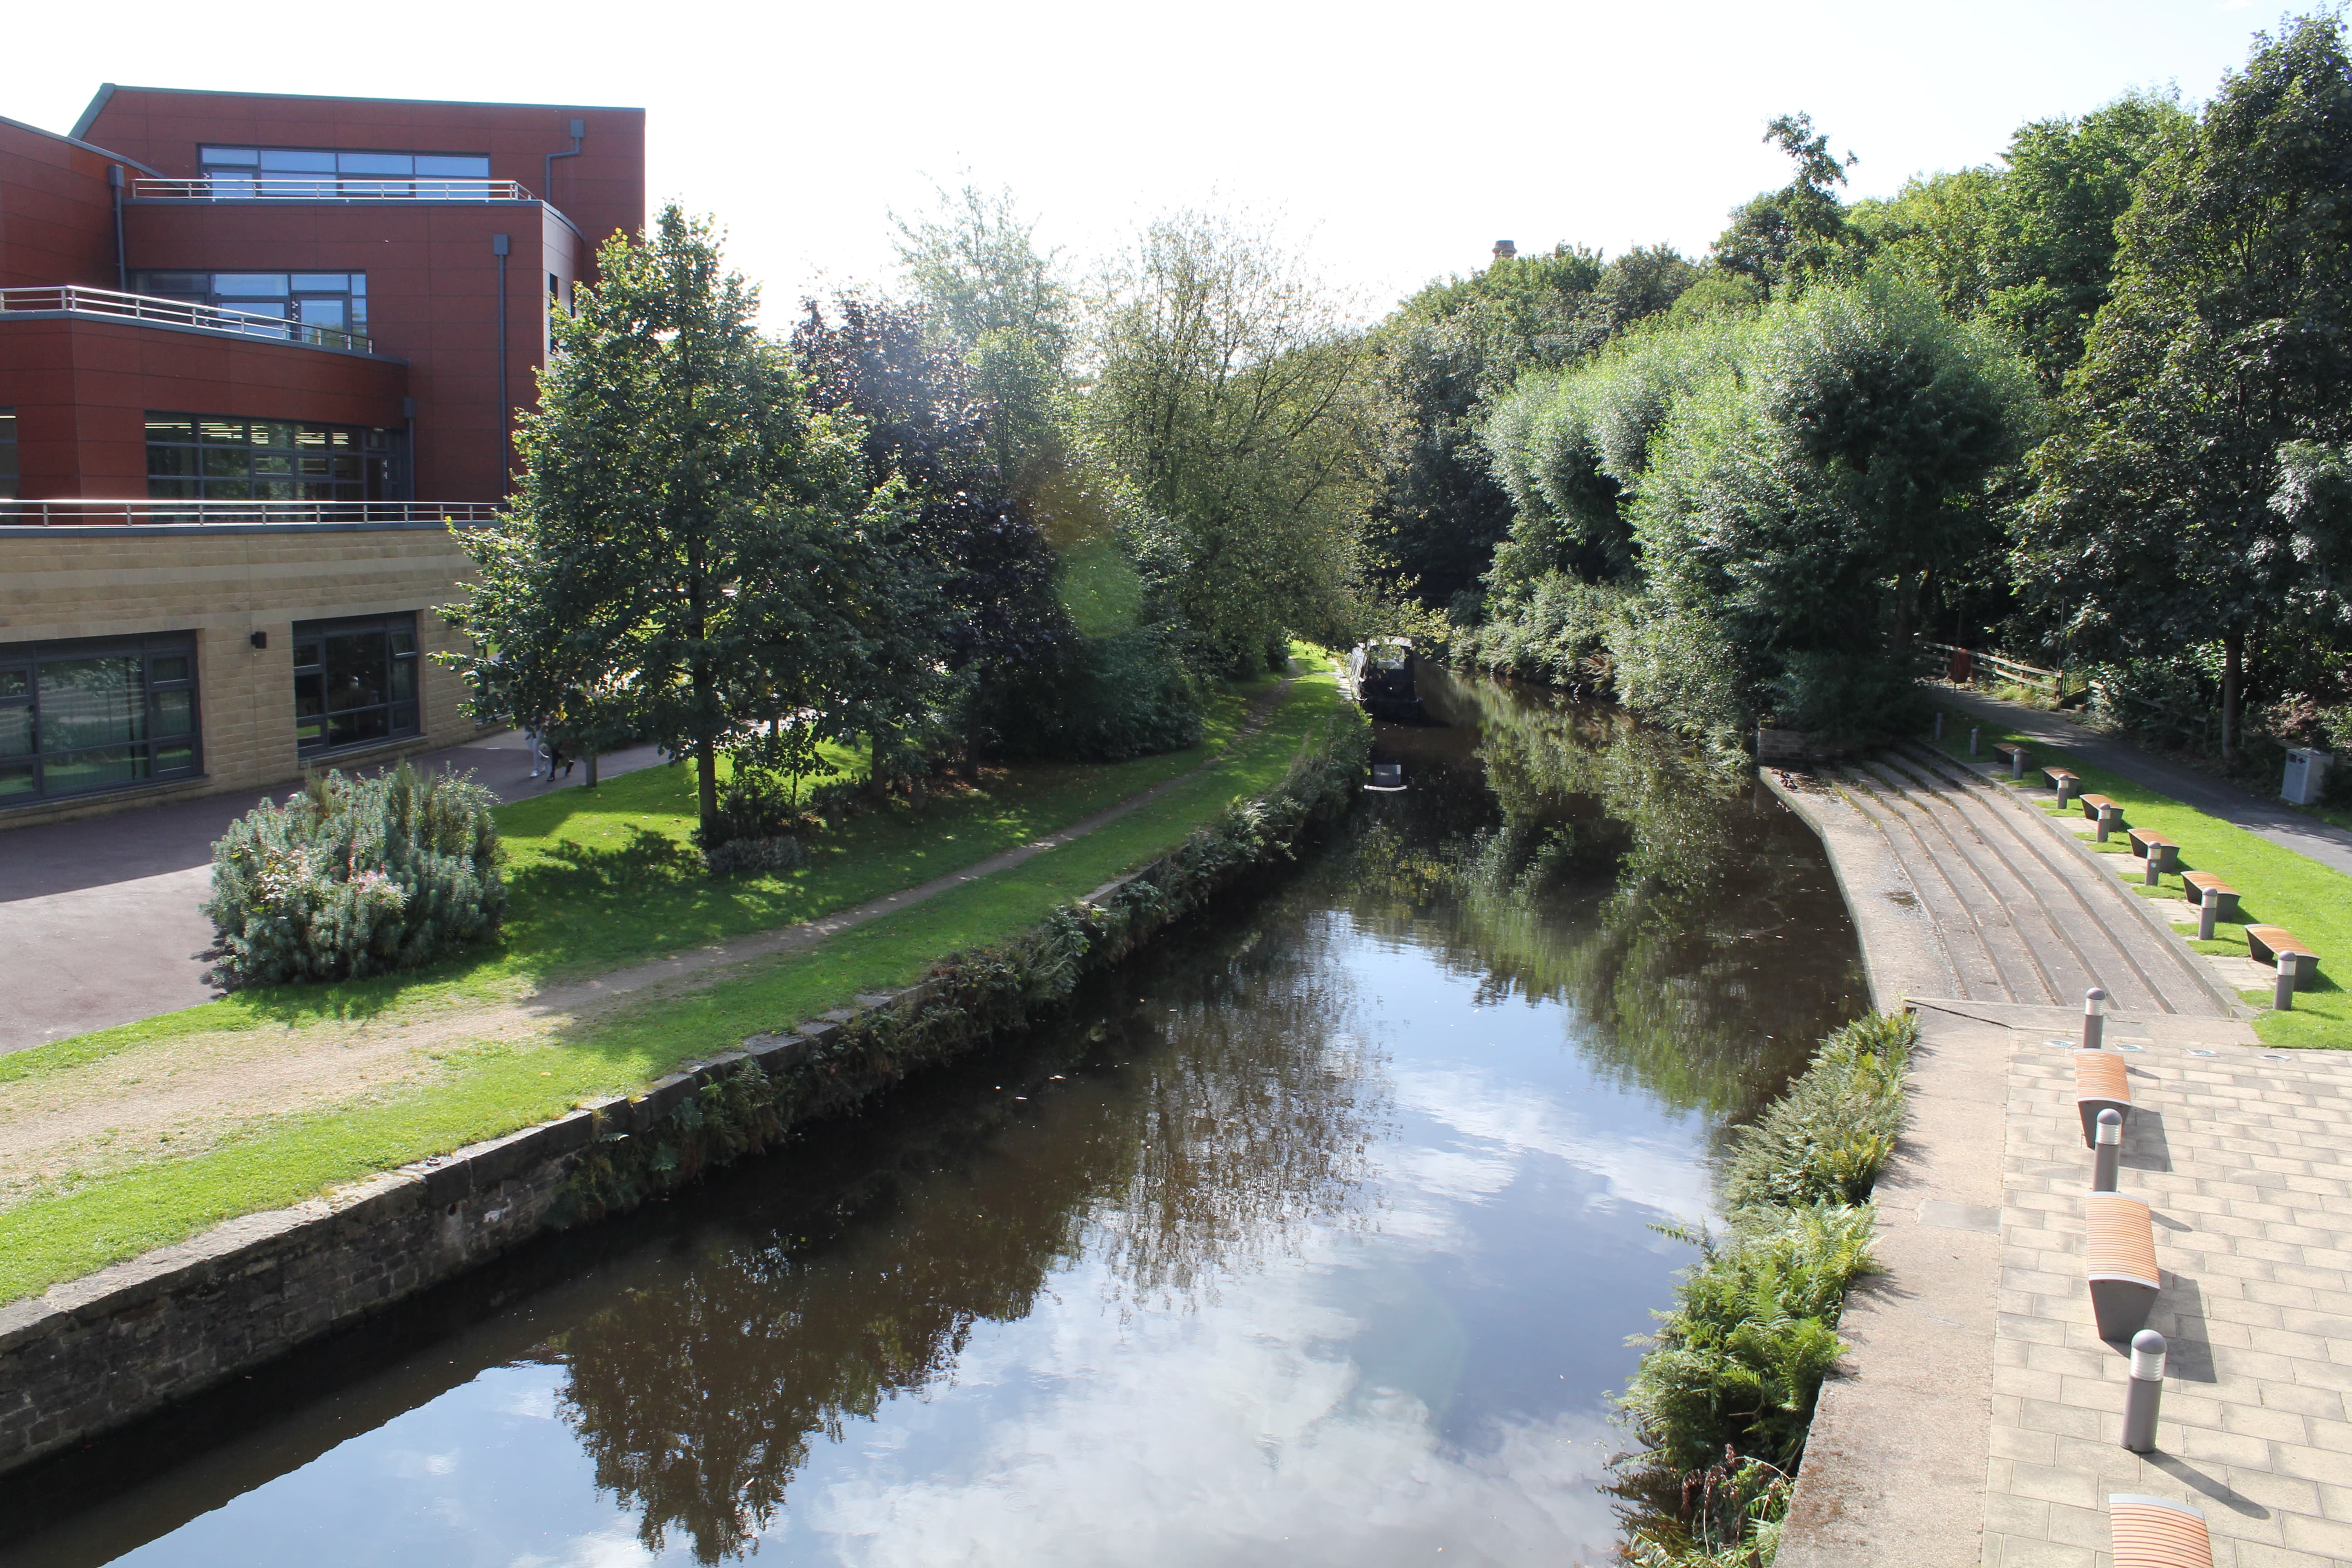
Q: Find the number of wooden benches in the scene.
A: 9